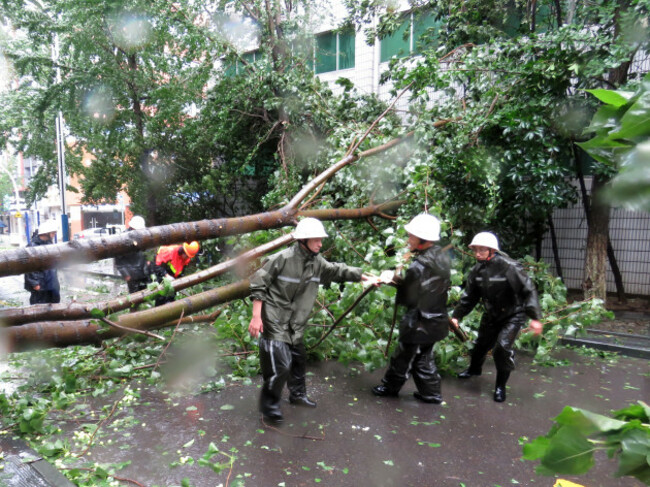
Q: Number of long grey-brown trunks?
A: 3